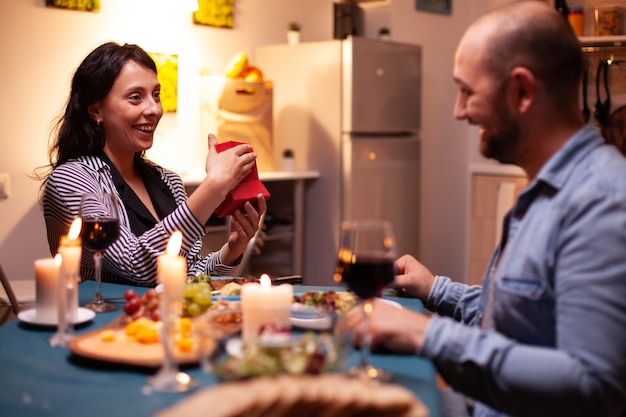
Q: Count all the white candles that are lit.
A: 4